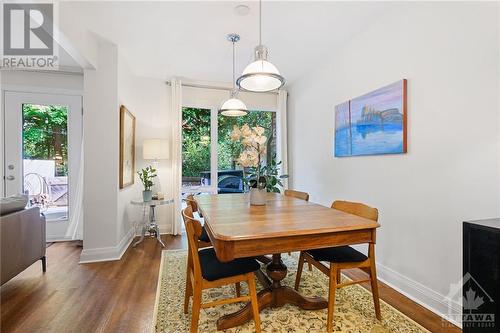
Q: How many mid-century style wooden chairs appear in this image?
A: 4